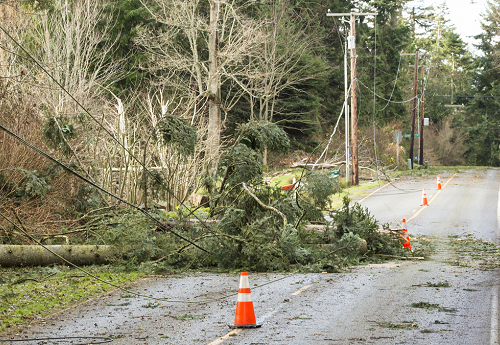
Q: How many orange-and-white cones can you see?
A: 4